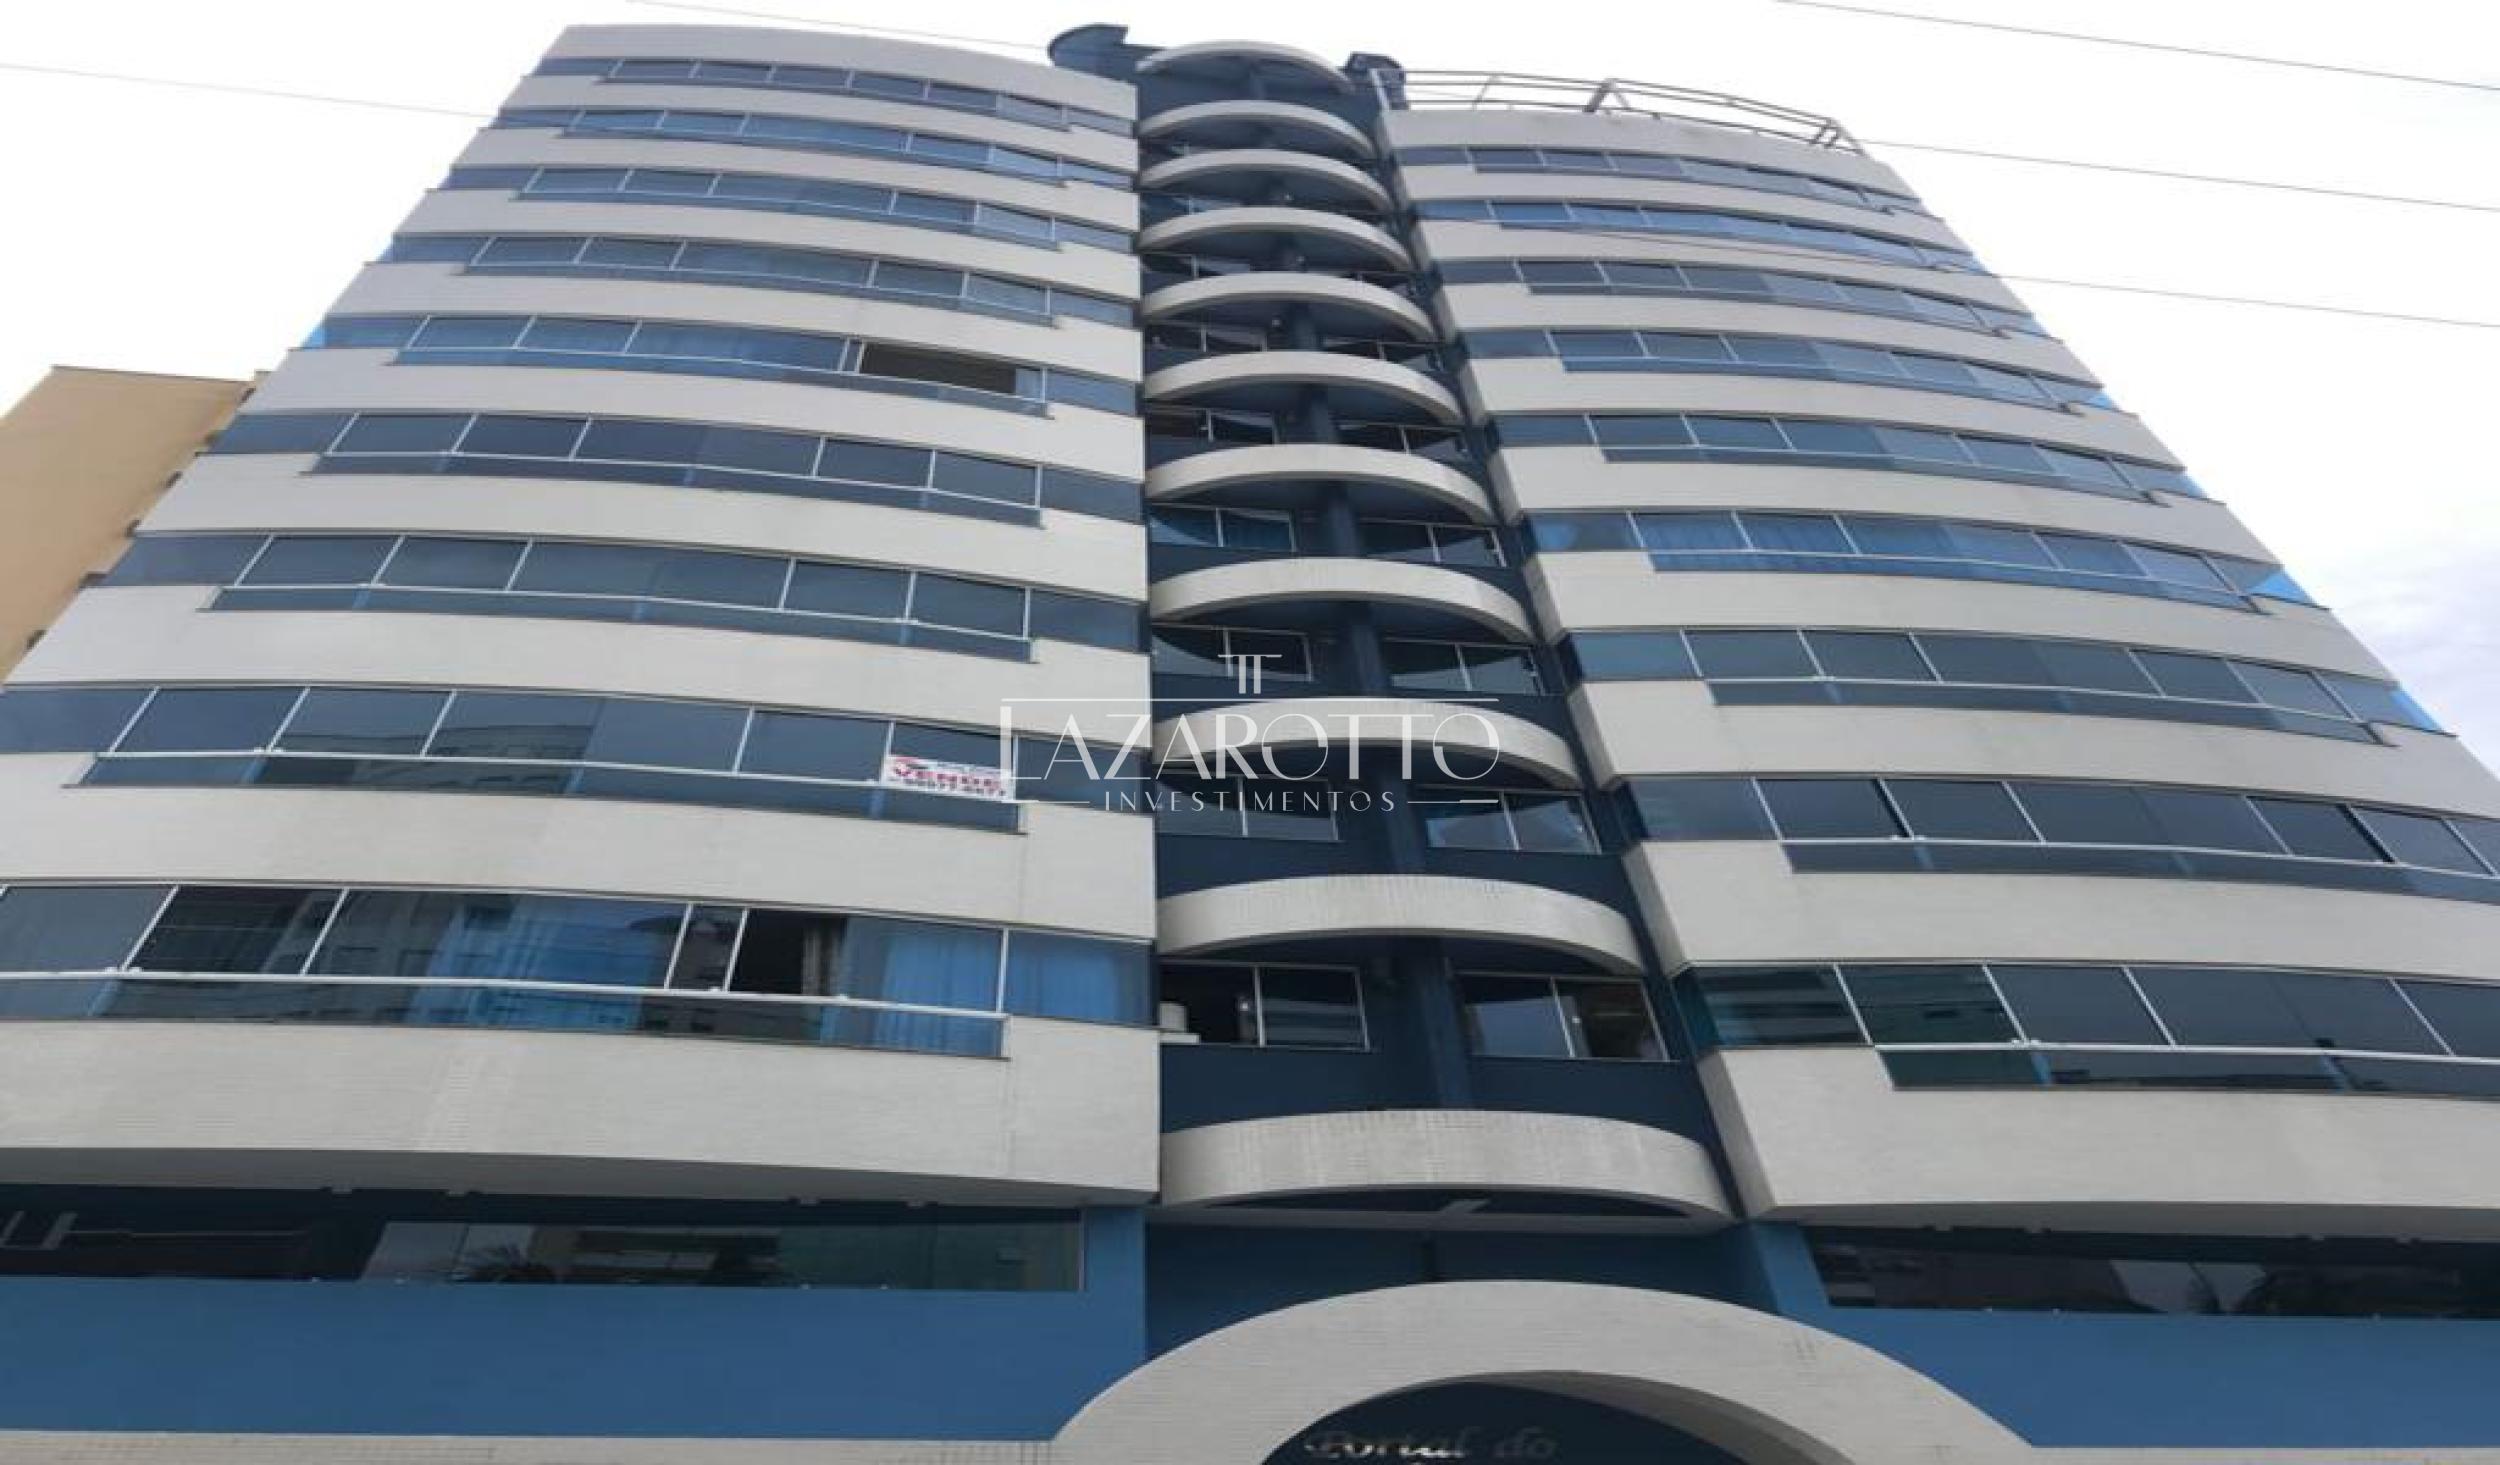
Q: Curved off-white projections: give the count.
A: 11